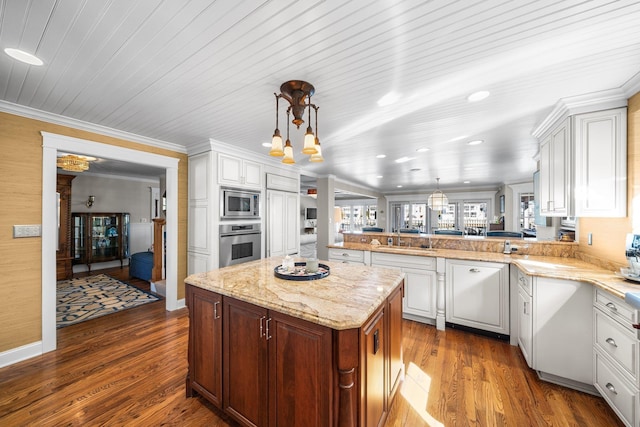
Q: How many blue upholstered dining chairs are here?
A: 4